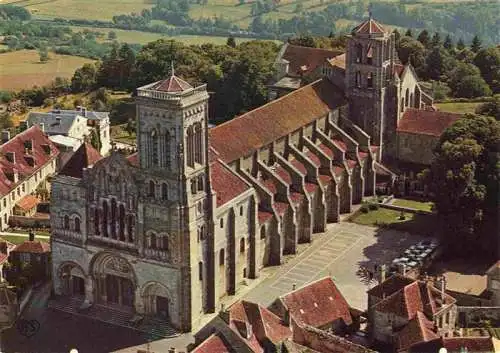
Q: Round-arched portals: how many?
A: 3